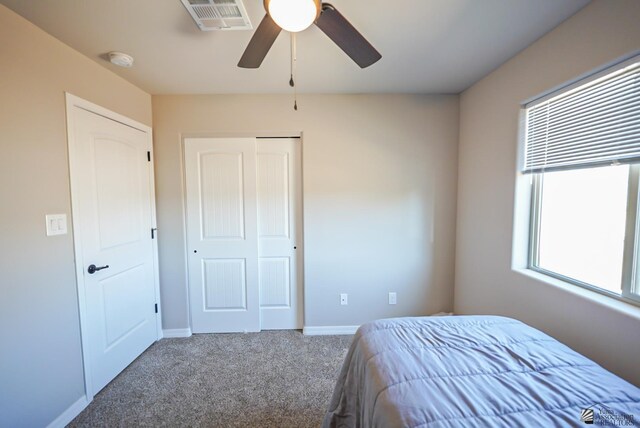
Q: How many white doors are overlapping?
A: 2